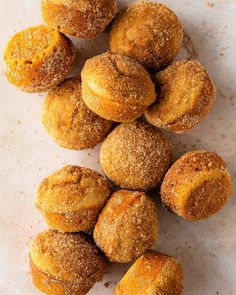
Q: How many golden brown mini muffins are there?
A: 12